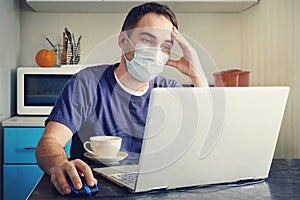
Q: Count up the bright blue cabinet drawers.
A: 2